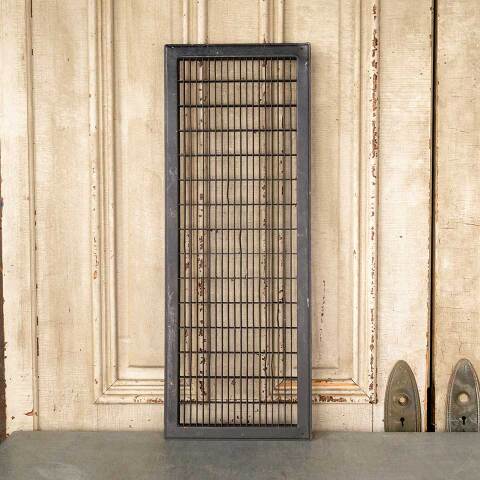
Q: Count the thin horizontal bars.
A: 14